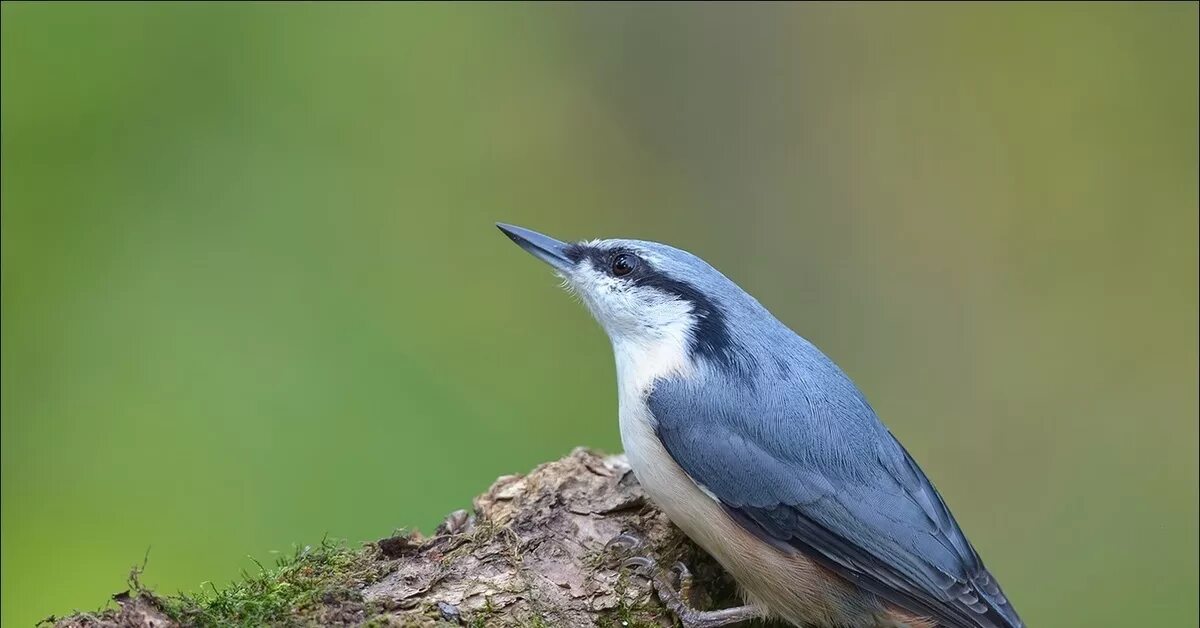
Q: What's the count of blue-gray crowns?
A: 1